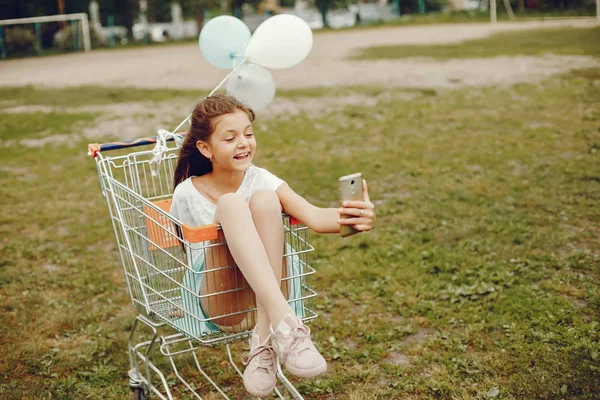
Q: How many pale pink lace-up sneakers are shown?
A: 2